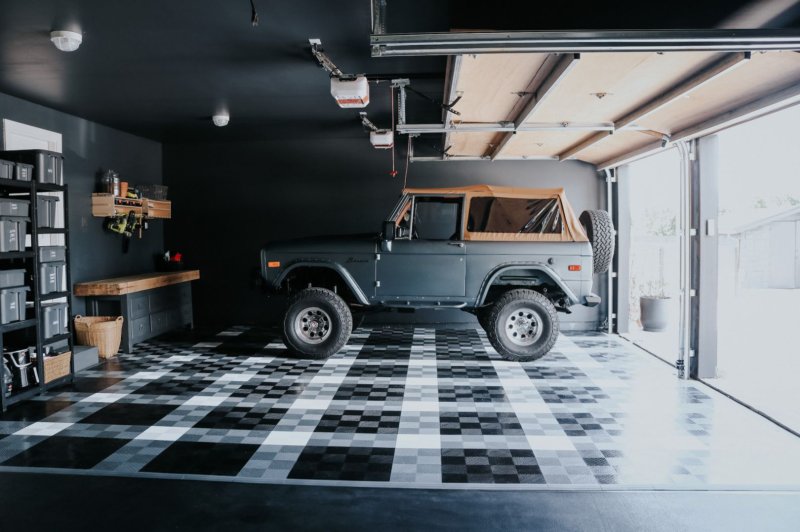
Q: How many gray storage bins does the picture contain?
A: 11